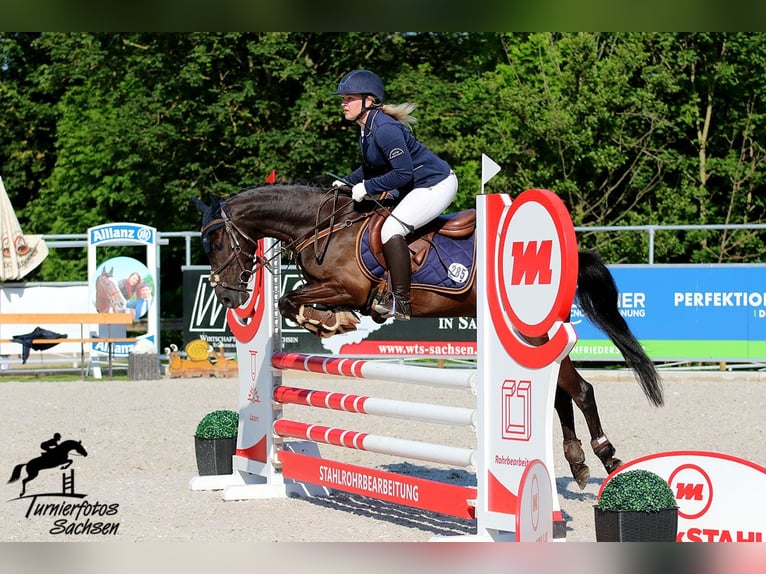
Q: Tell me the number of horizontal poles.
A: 3